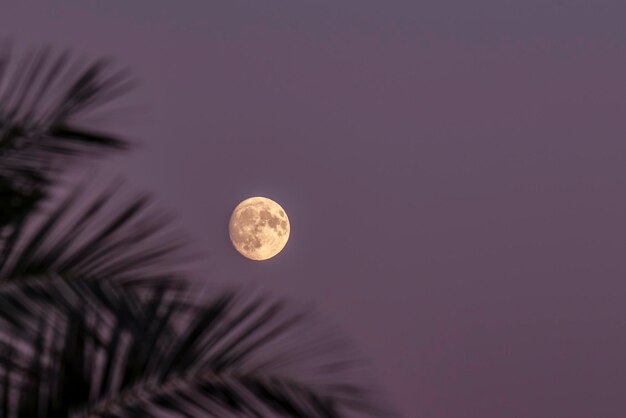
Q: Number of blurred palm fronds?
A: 3